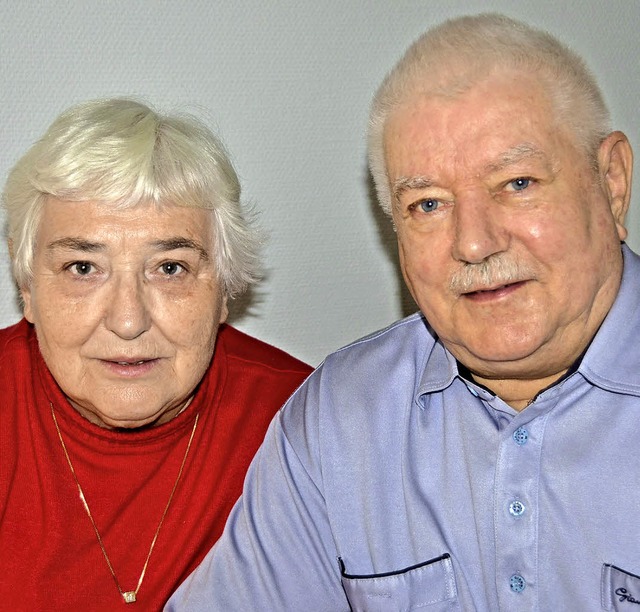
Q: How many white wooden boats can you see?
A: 0